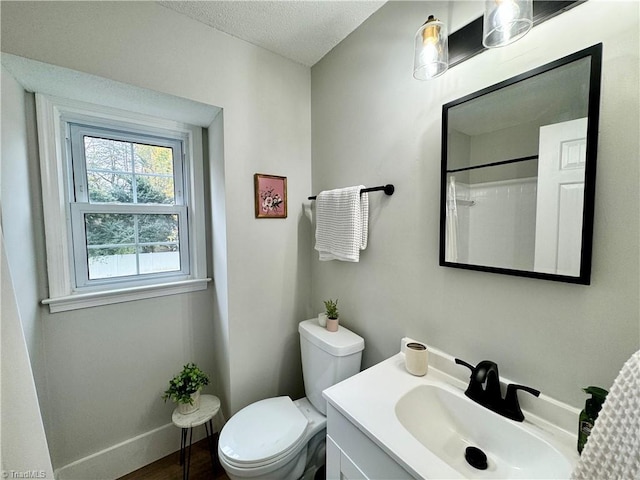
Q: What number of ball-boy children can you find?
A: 0